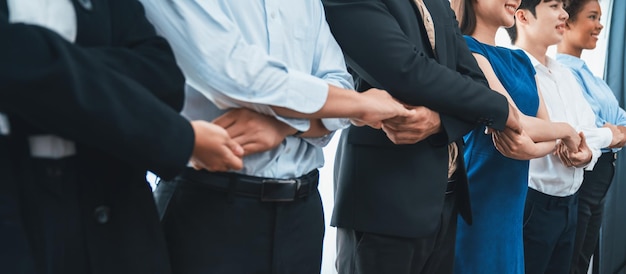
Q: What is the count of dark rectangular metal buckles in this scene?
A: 1